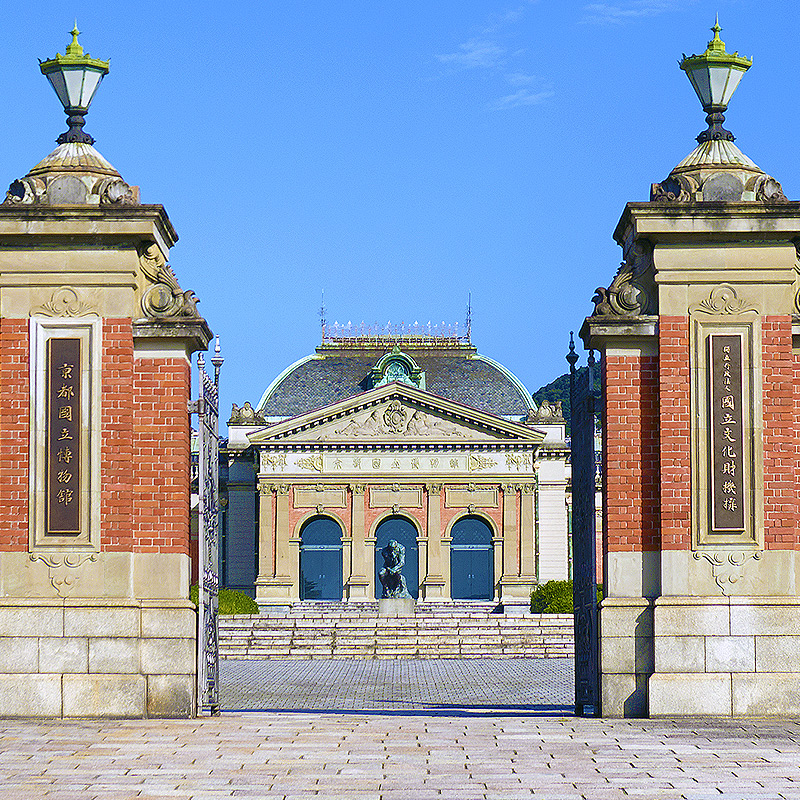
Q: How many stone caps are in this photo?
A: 2